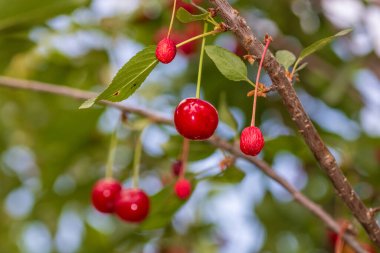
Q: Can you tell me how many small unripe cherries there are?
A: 3